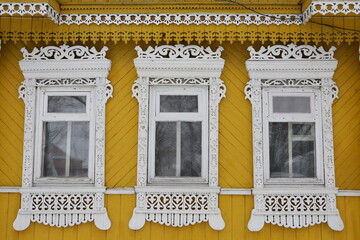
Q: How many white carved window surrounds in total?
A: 3